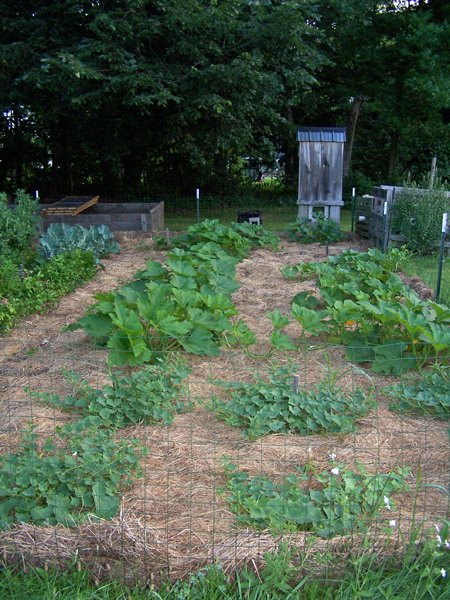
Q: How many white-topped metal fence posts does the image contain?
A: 5